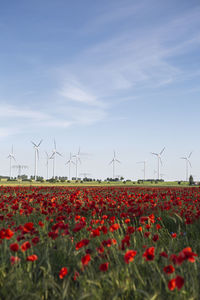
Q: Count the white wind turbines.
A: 10